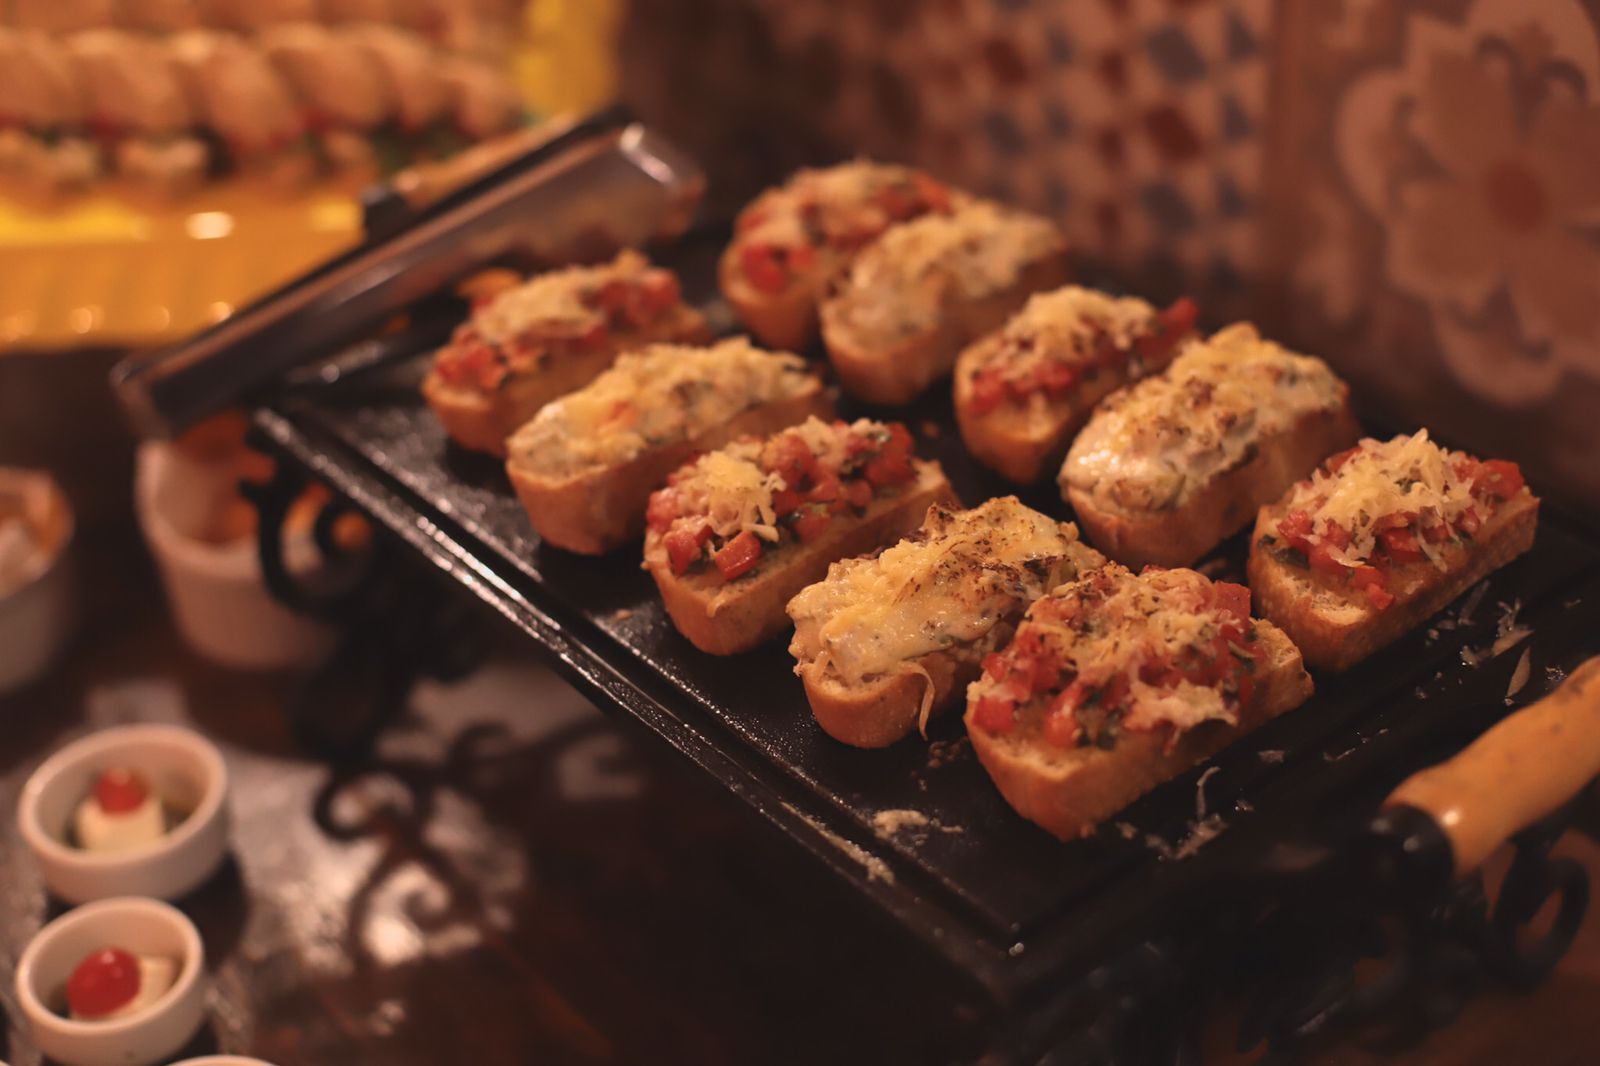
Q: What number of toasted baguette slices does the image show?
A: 10